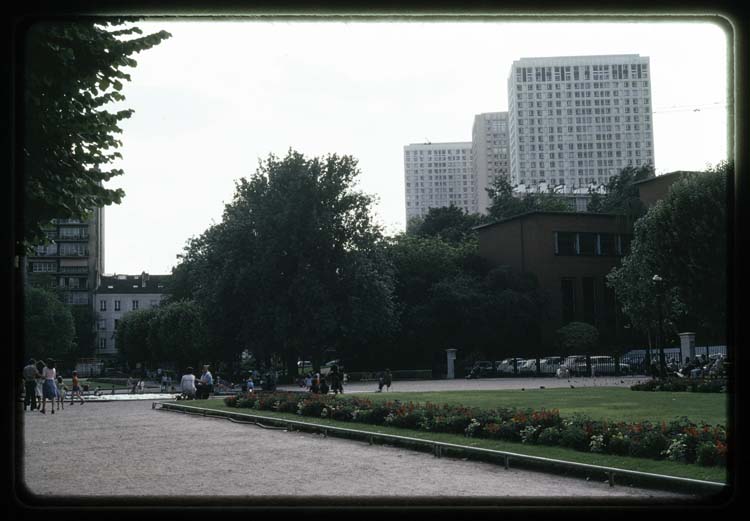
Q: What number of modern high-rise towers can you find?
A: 3